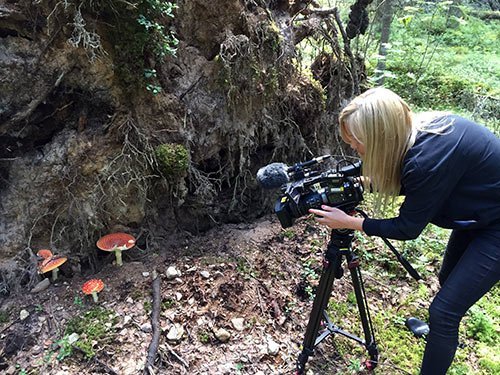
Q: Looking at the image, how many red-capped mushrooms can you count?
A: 4